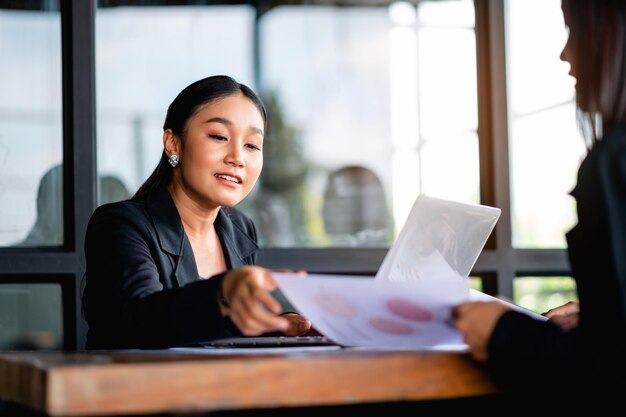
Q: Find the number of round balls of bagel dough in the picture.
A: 0